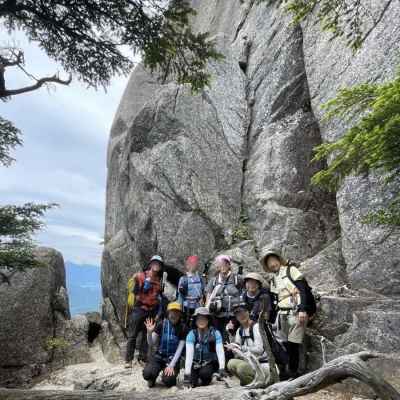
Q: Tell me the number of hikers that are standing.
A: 5